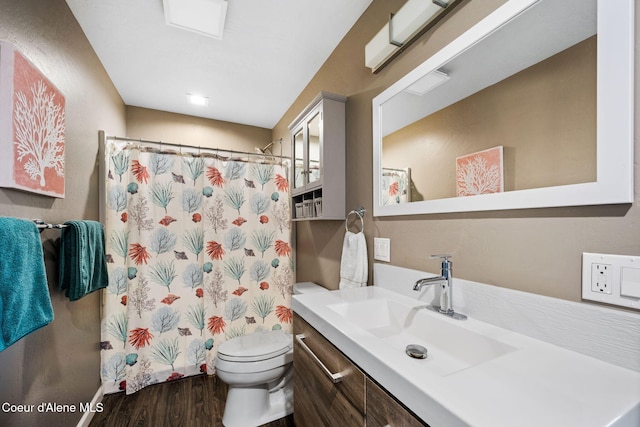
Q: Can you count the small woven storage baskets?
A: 3